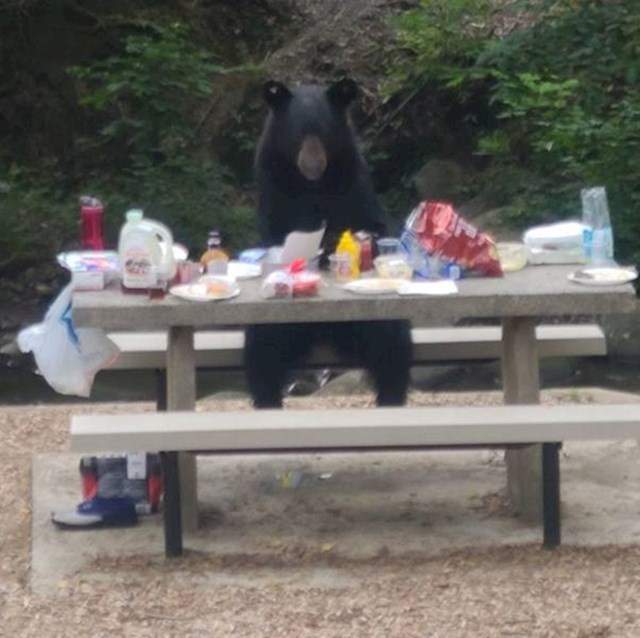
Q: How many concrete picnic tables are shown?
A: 1